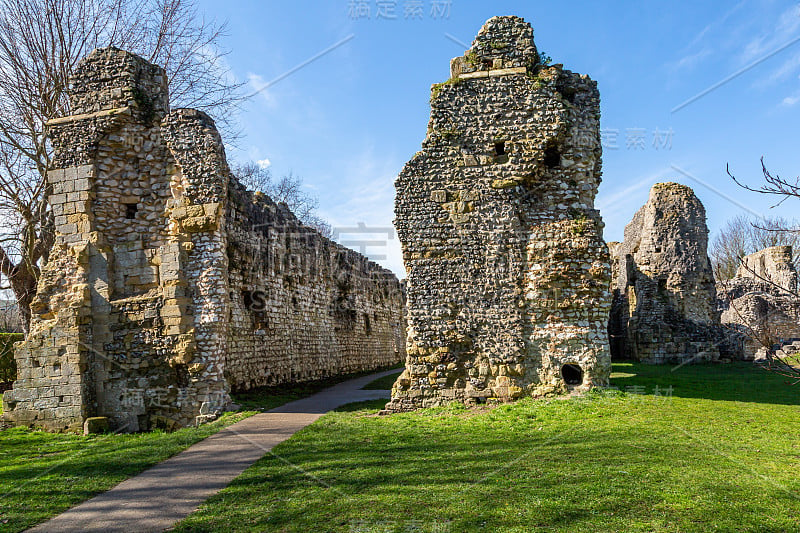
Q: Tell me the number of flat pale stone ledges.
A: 2